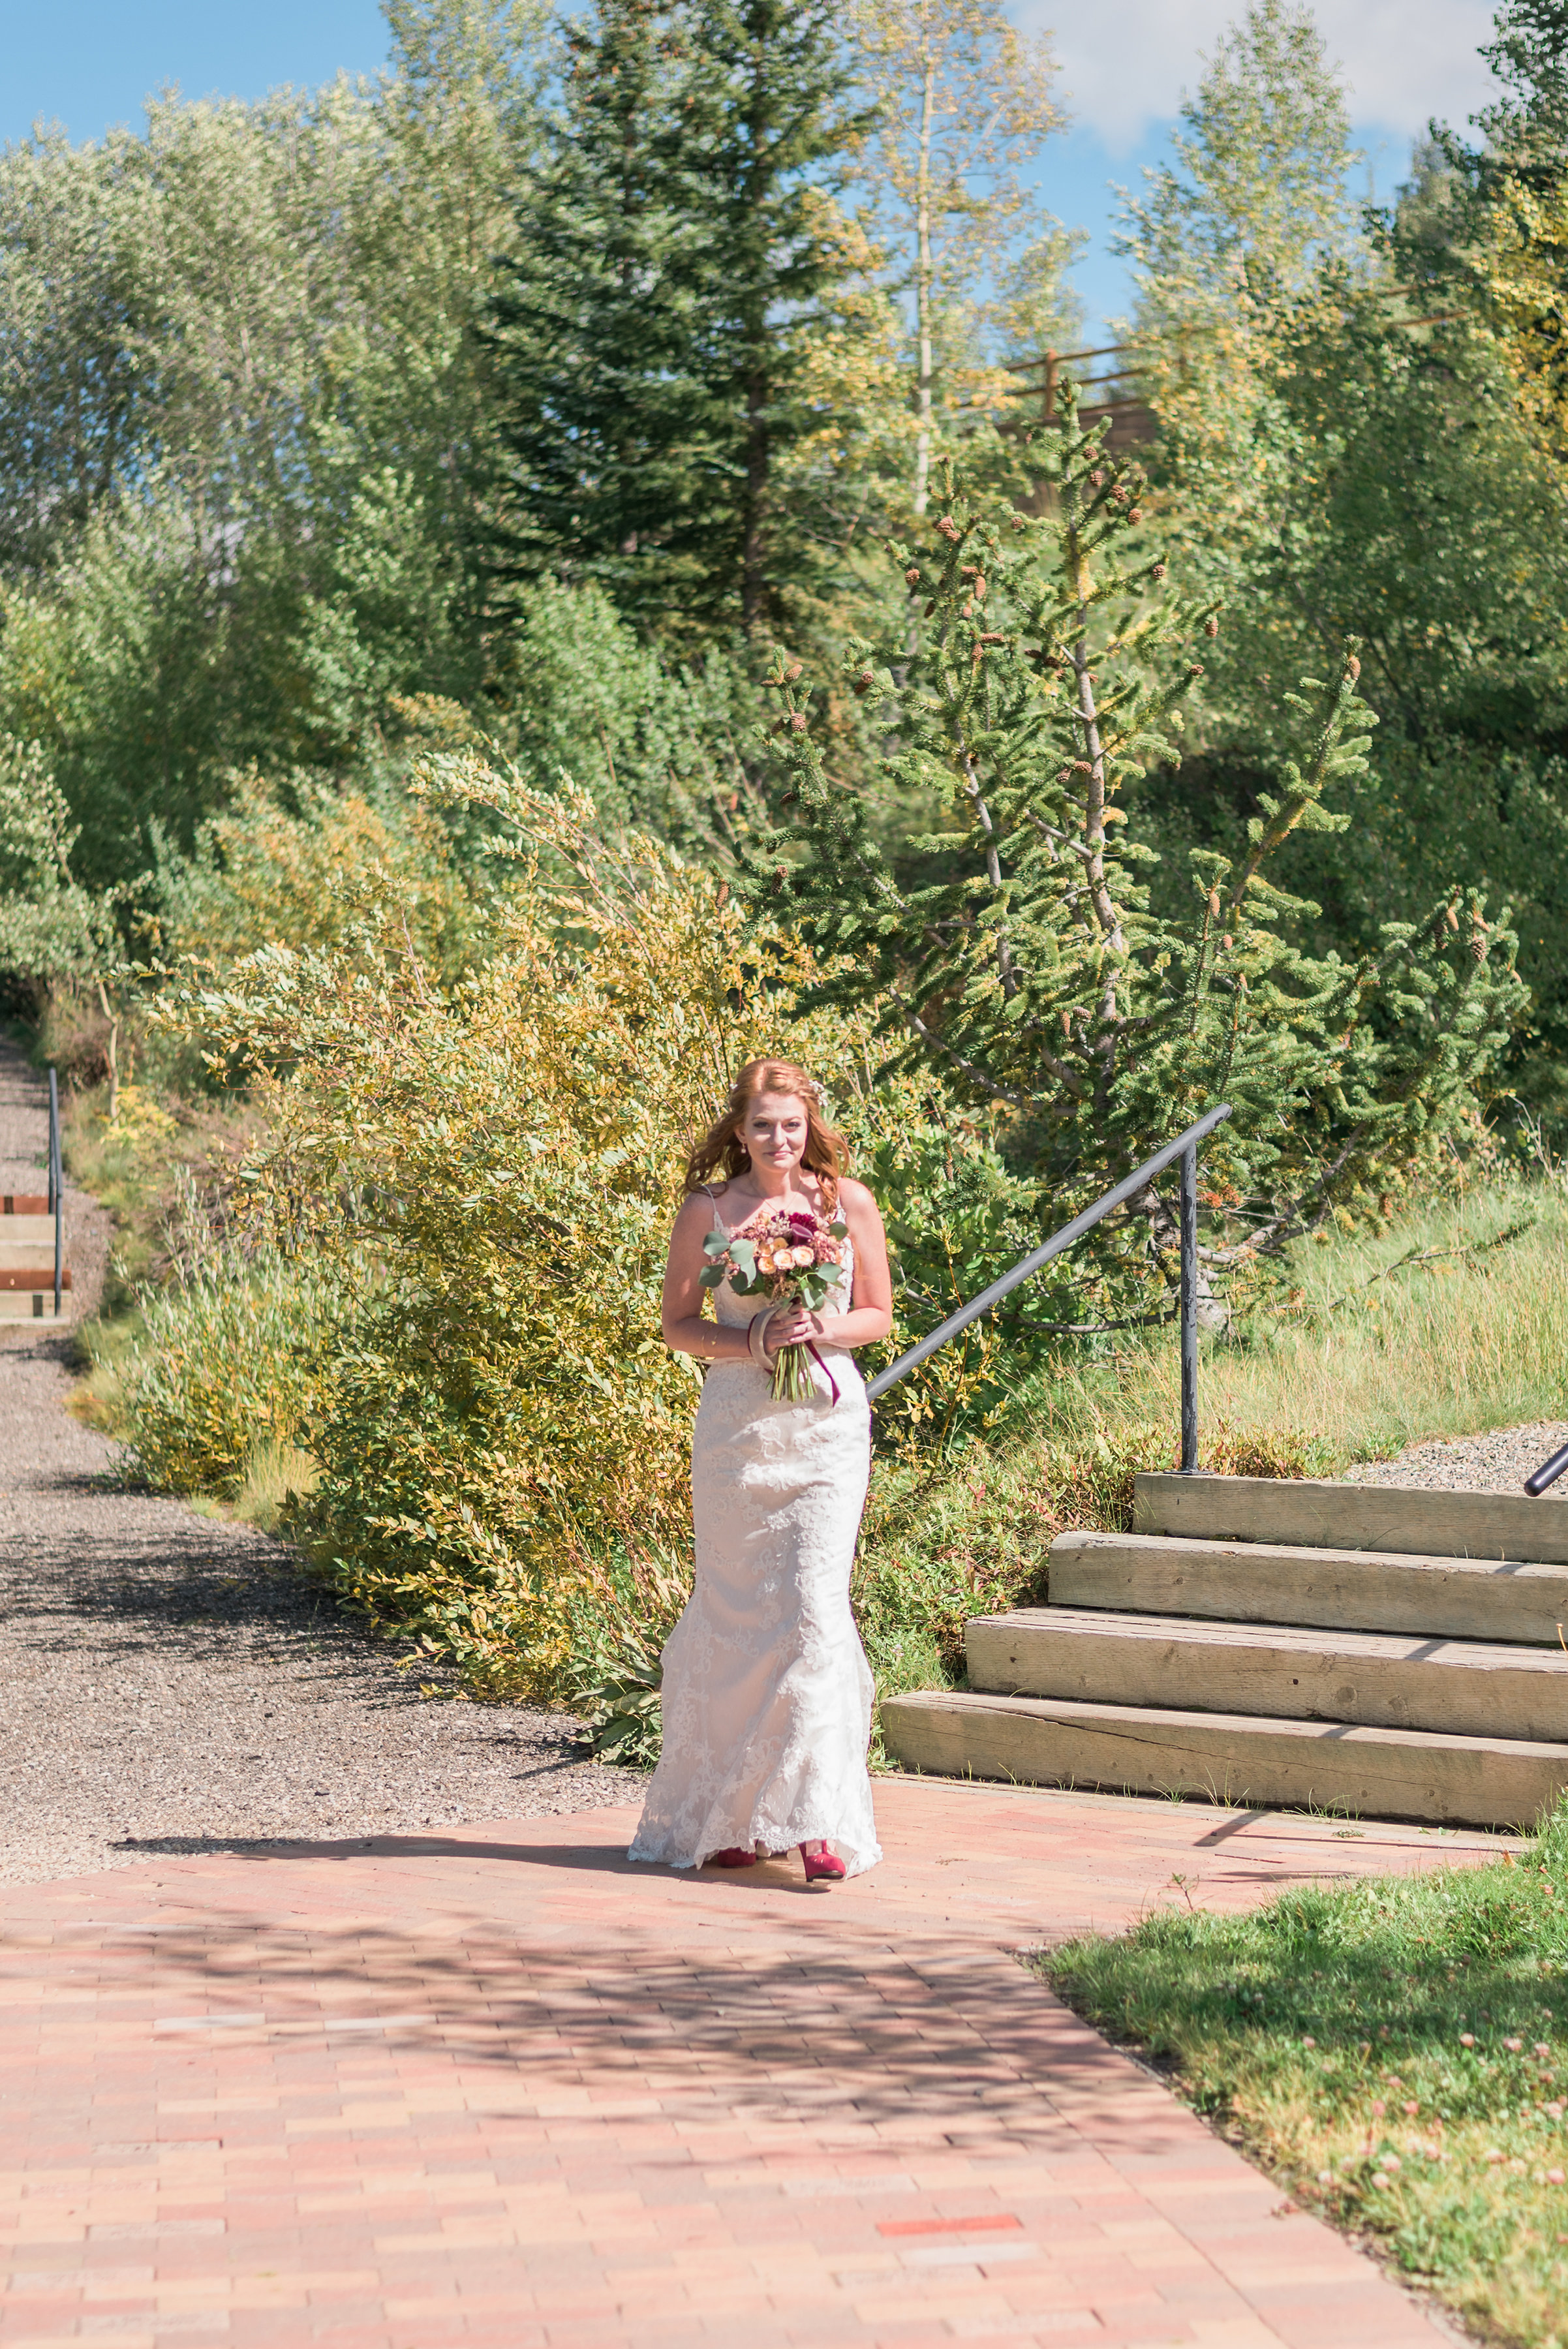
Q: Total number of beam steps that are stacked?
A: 4